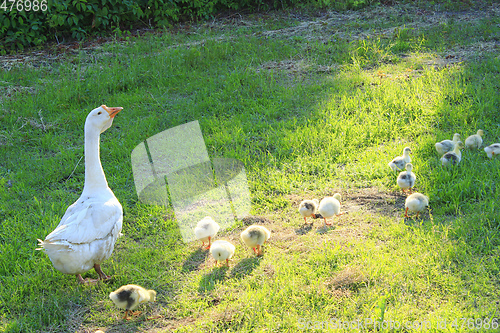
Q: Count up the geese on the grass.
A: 14